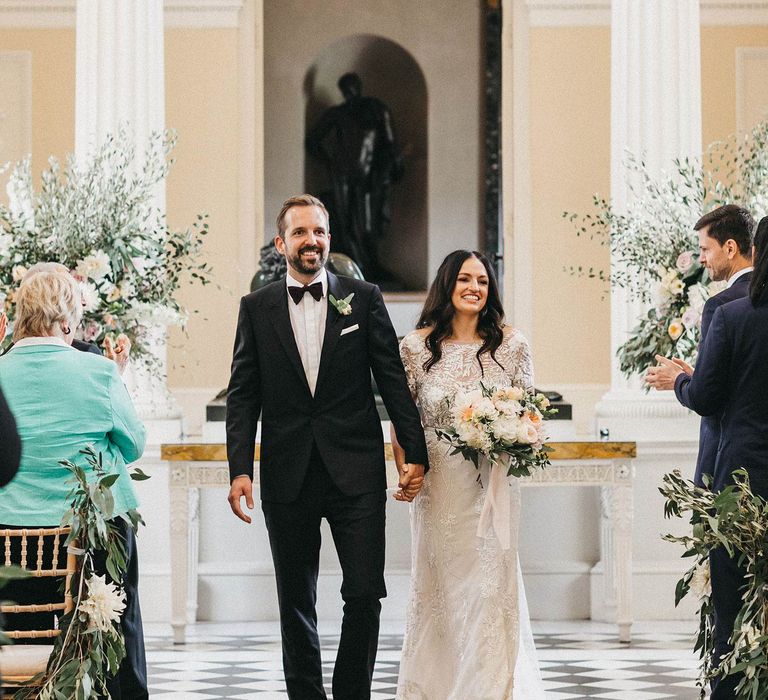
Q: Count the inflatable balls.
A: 0